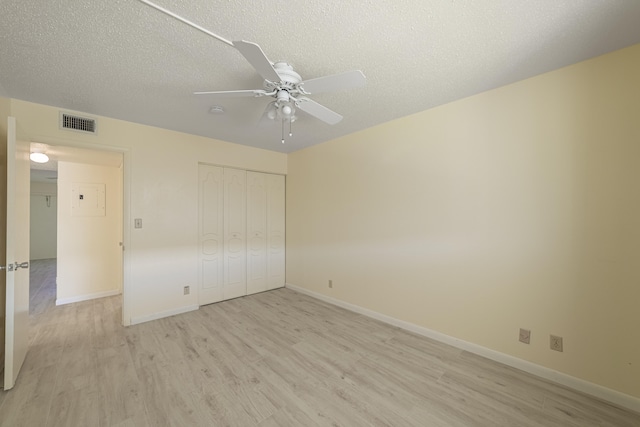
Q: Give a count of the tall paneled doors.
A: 4